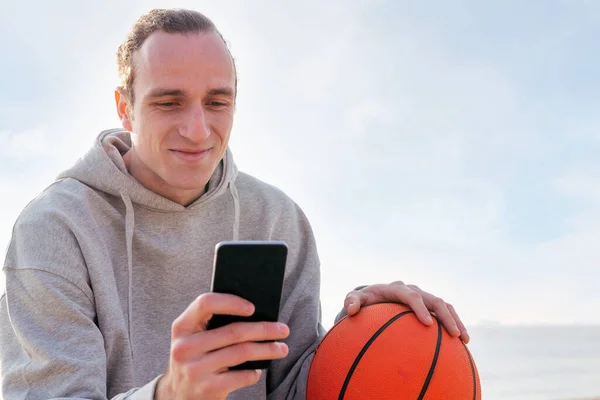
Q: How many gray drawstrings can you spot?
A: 2